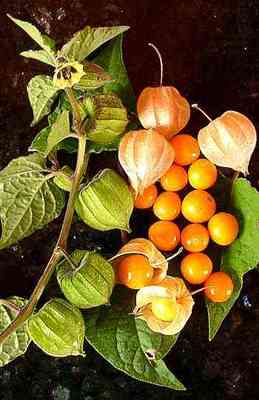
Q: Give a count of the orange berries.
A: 12